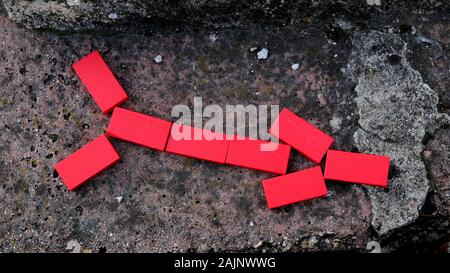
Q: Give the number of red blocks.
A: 8